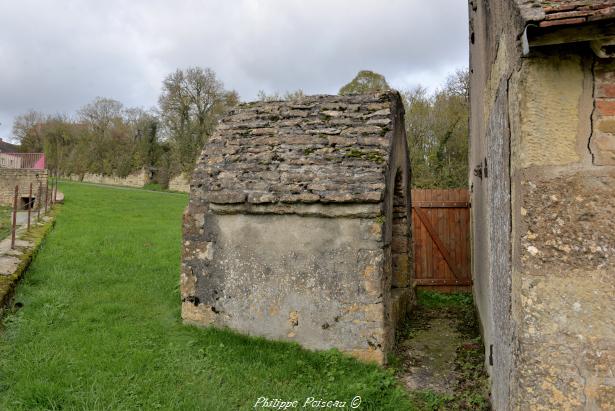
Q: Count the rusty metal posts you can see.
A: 6